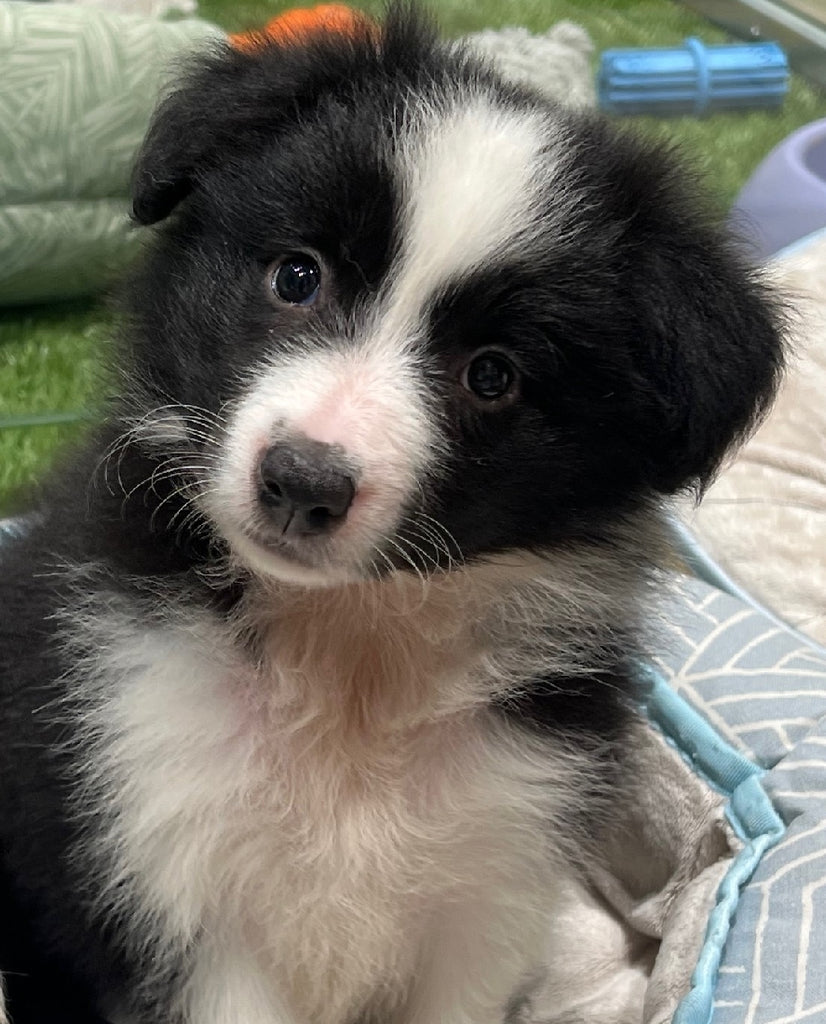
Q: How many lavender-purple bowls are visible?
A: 1